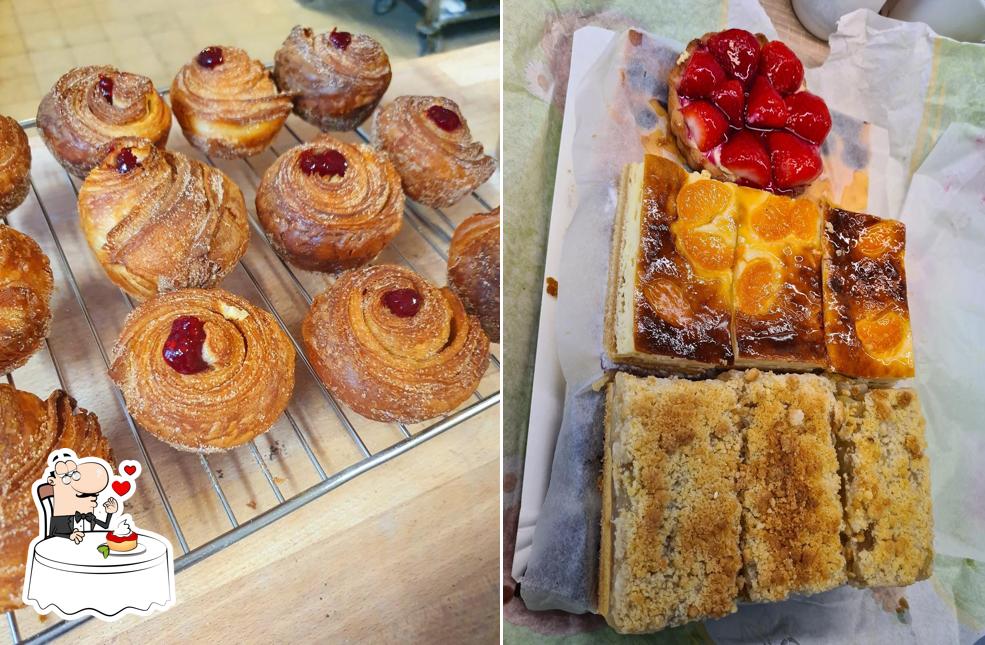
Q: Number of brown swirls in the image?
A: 12